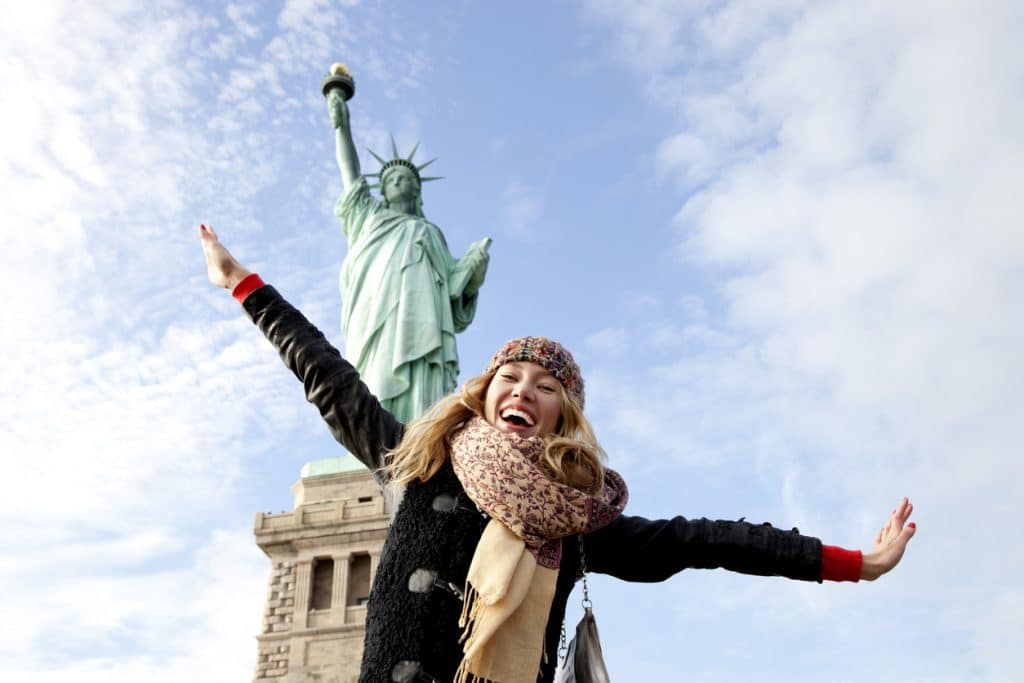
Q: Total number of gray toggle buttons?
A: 3